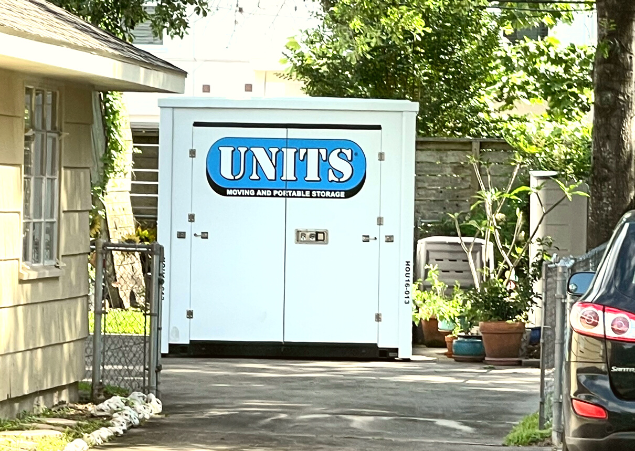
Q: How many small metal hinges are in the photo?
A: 6